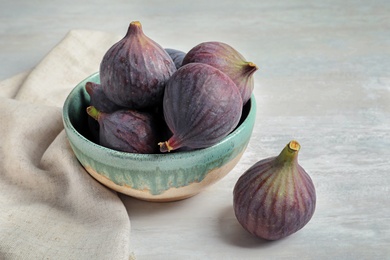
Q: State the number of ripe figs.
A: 7